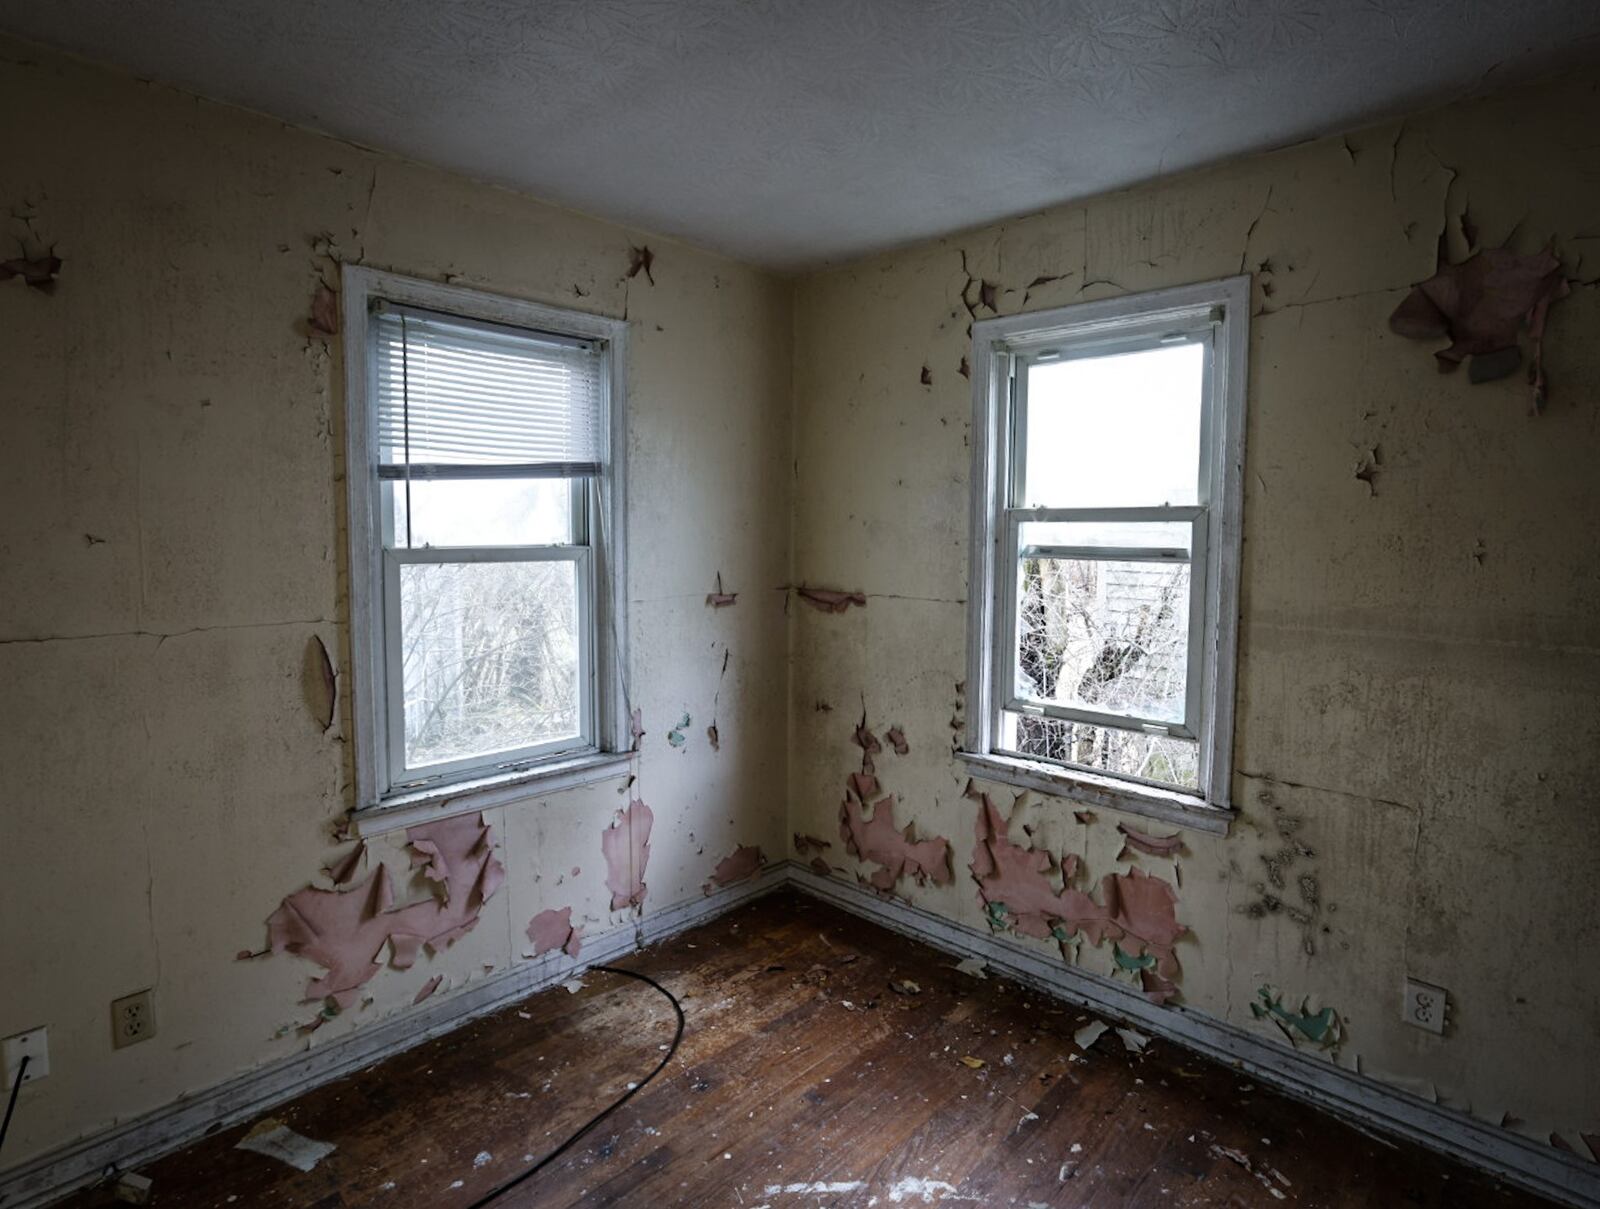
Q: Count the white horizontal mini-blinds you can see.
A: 1